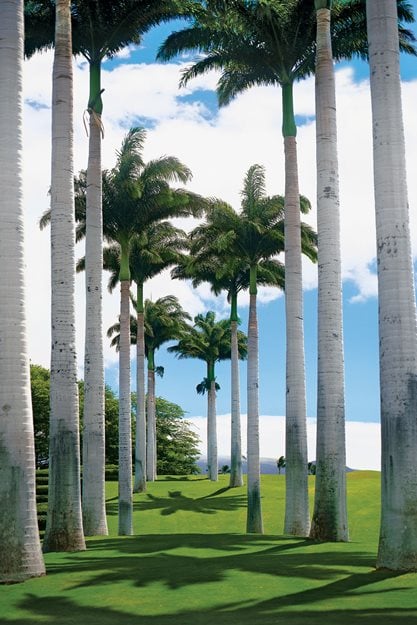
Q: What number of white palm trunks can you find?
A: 12